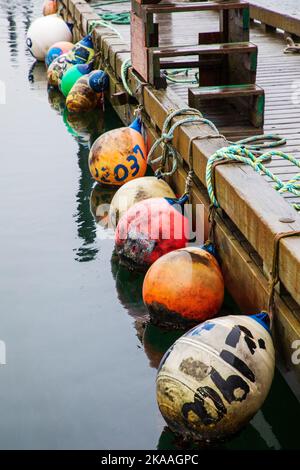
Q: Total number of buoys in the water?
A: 11